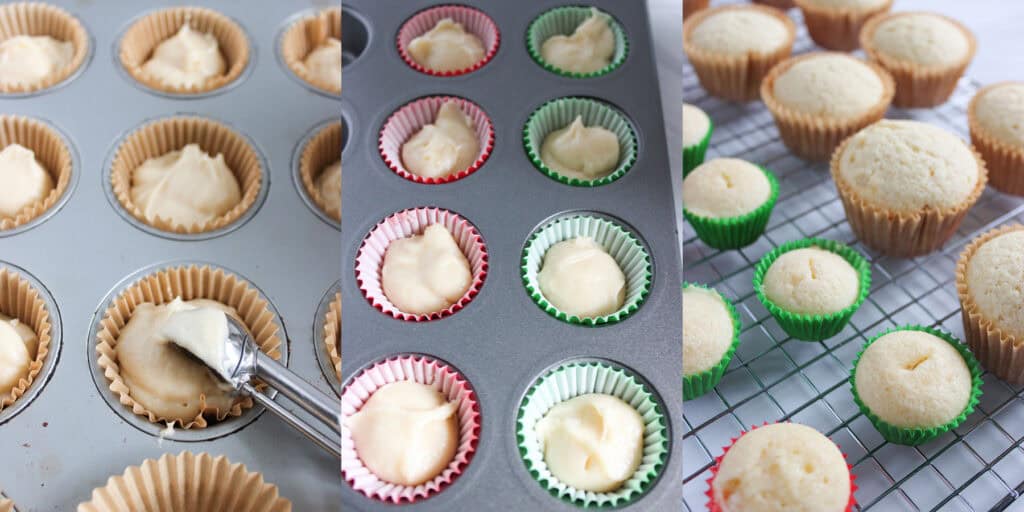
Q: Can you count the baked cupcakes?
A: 13